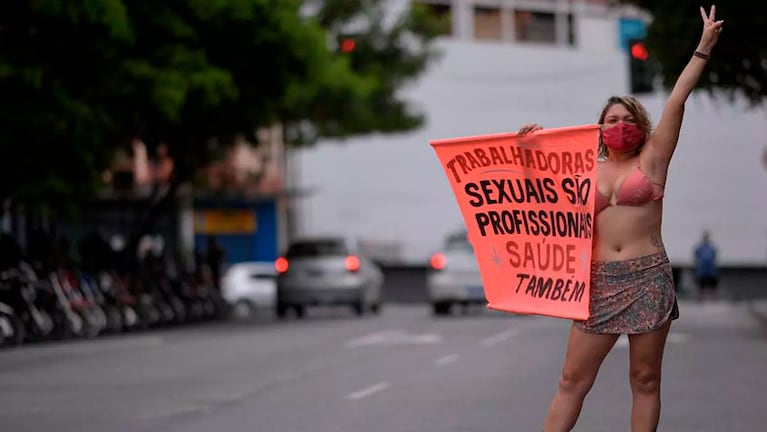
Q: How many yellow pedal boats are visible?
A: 0